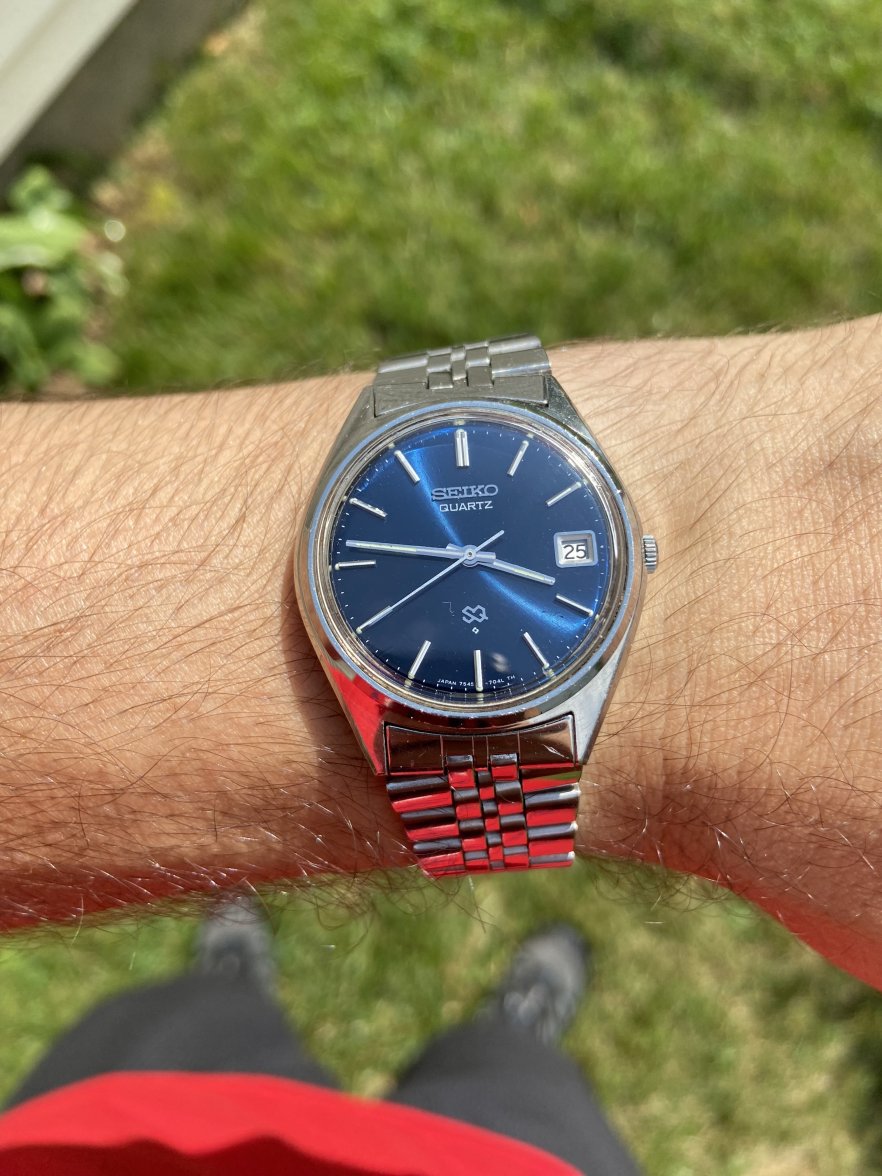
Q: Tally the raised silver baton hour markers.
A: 11